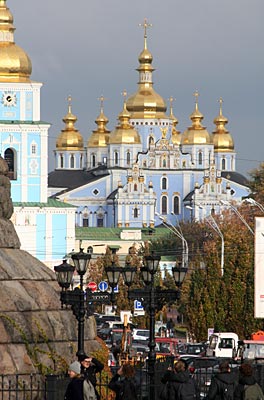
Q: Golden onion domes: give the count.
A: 8